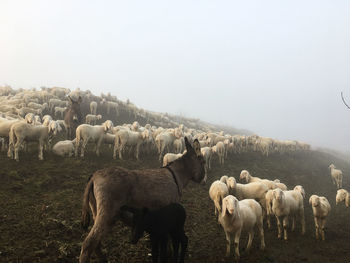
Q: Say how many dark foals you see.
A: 1